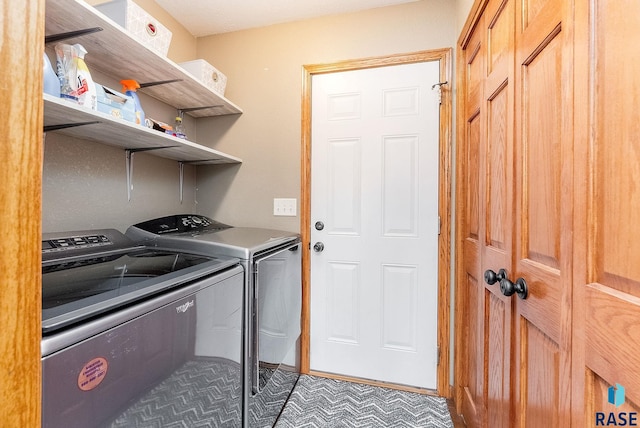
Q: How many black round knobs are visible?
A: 2